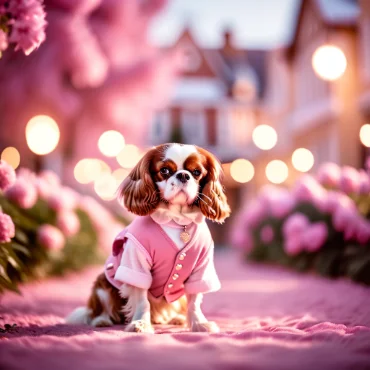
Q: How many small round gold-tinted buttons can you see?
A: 4